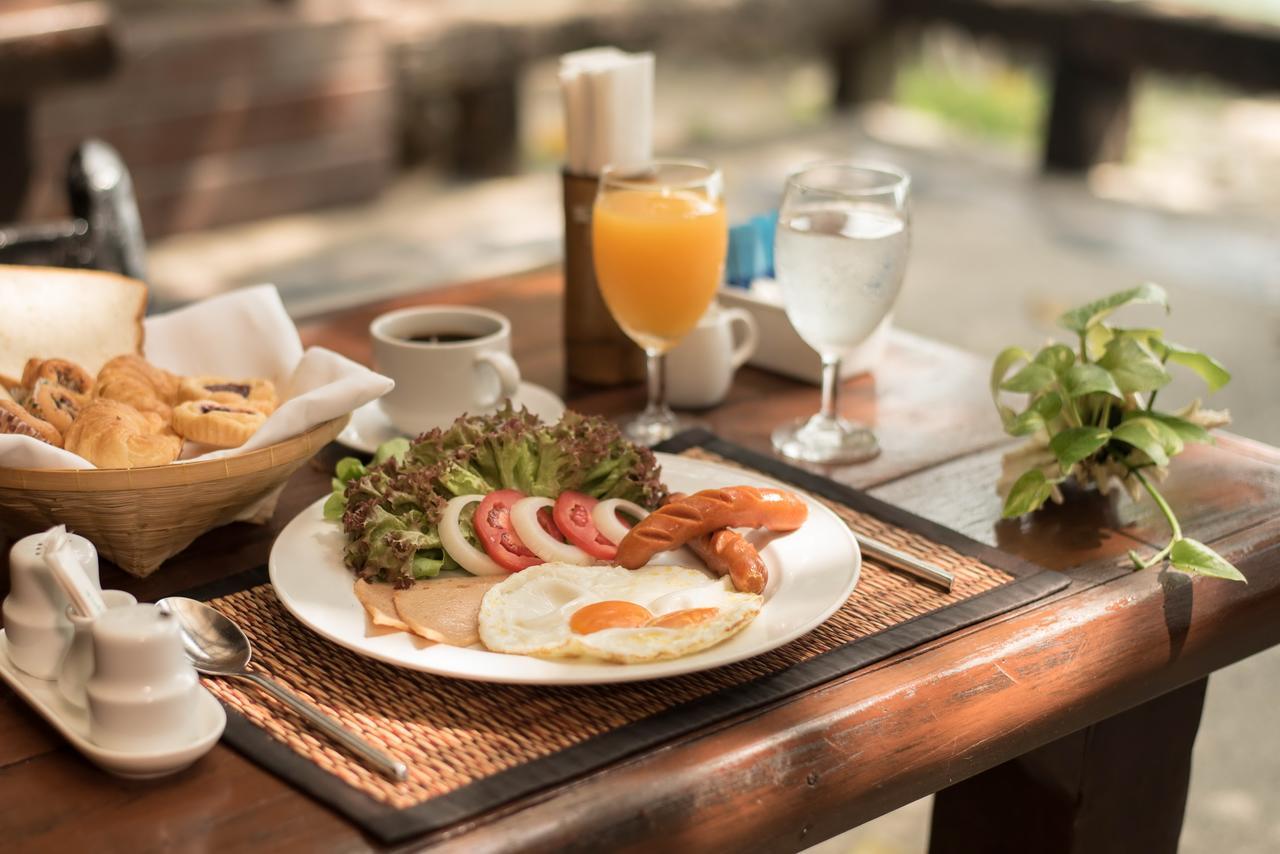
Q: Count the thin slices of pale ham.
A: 2